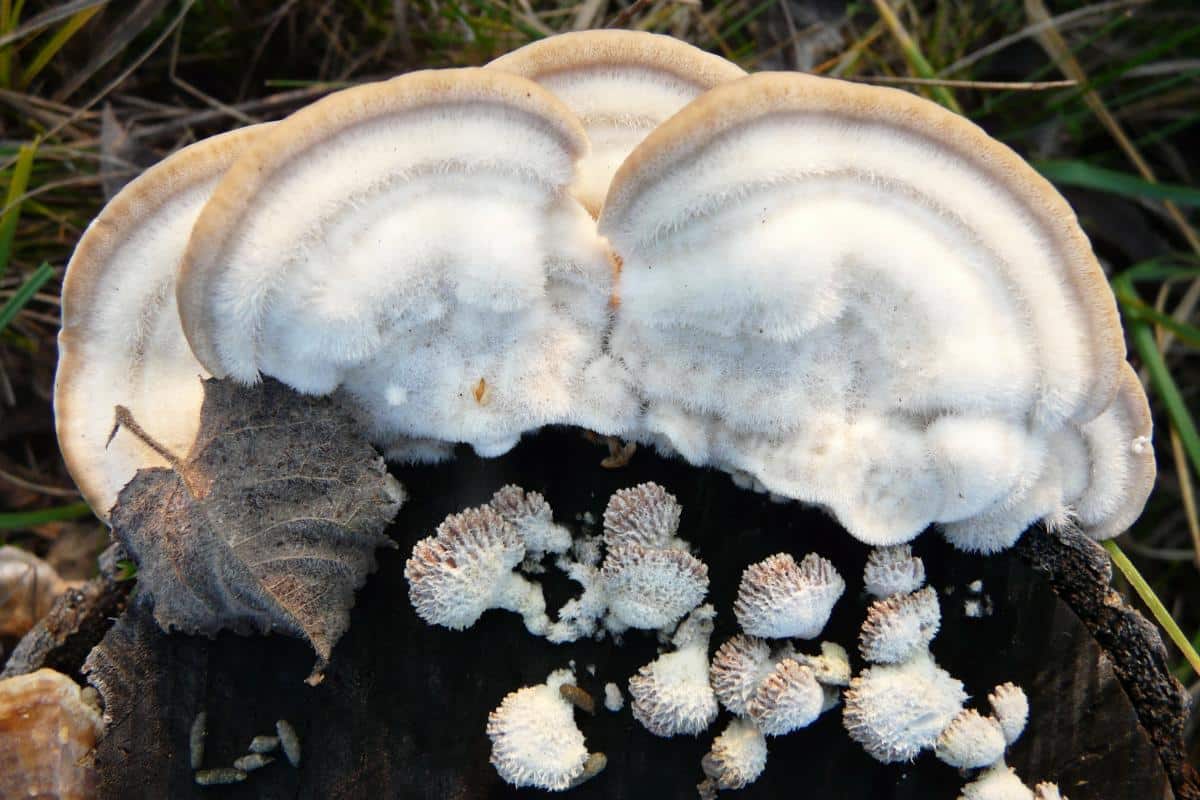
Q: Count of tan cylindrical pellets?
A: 7